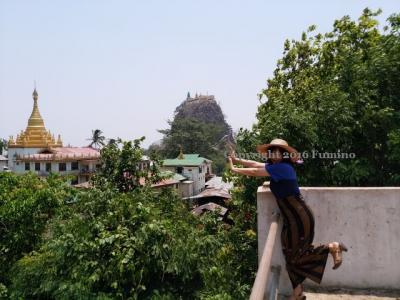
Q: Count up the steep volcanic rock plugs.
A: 1